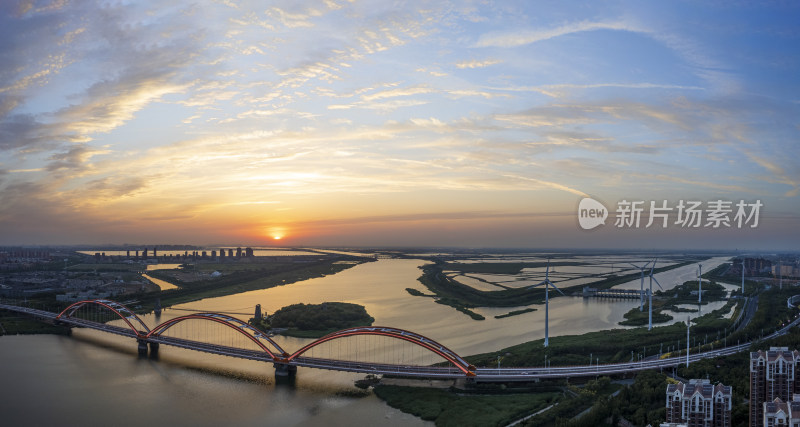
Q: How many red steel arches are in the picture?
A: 3